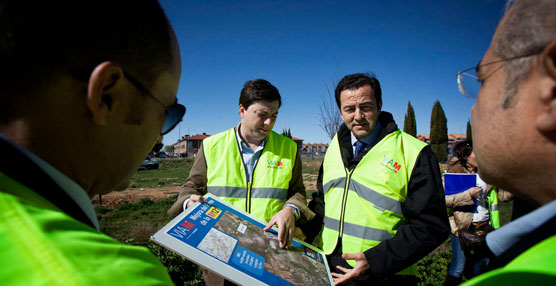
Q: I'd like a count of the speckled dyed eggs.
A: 0